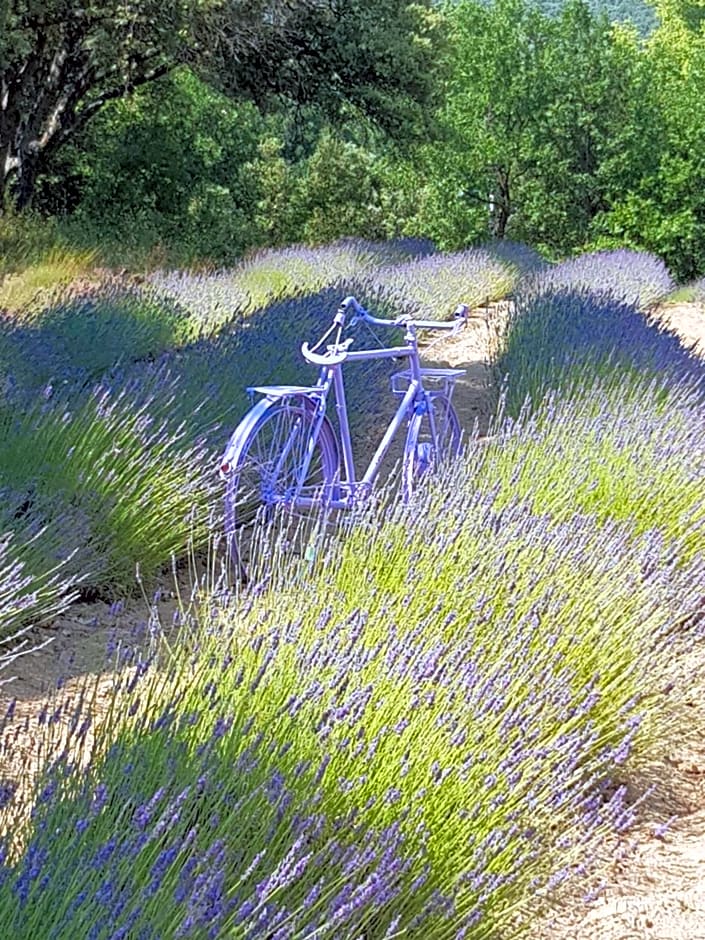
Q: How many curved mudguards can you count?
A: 2